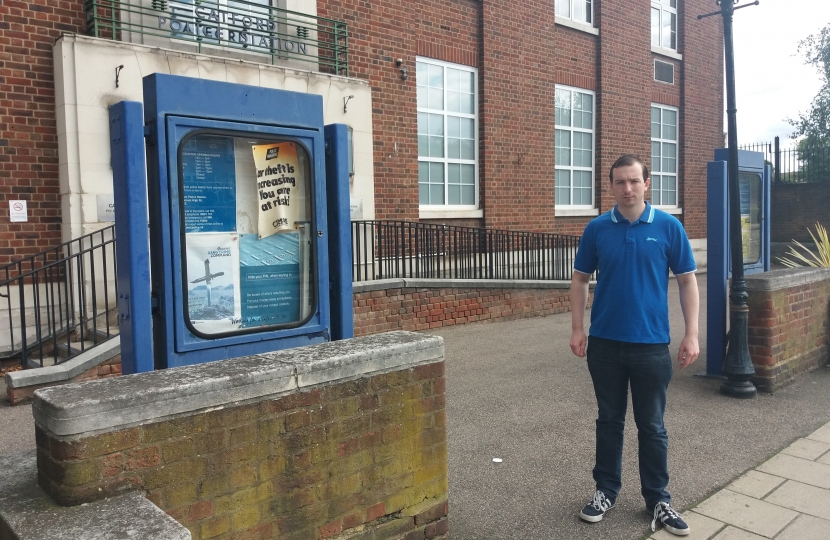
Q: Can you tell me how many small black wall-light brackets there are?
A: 2